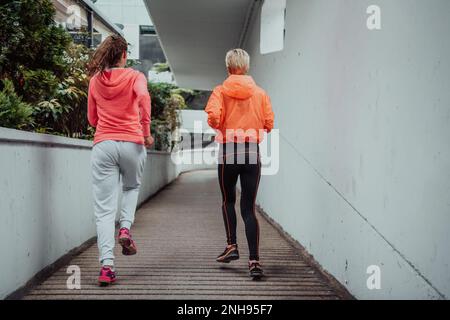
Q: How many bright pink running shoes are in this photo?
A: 2